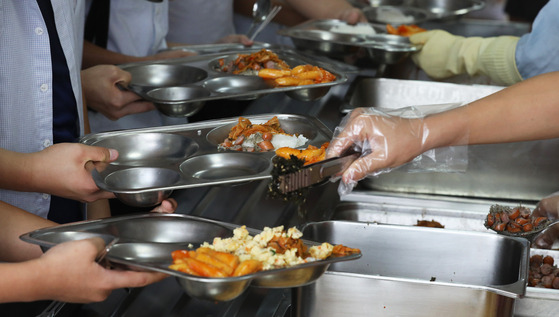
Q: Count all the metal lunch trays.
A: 6